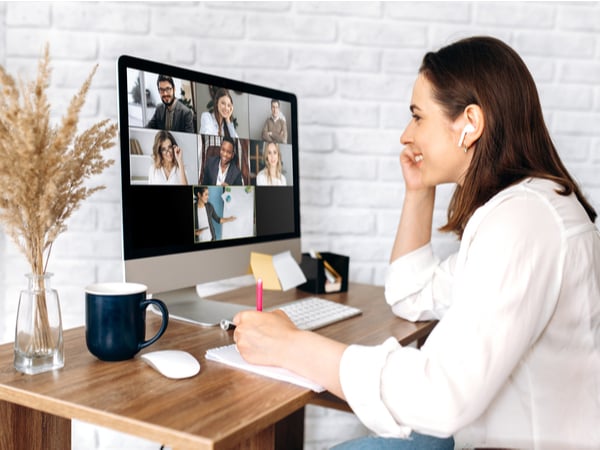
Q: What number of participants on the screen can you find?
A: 7